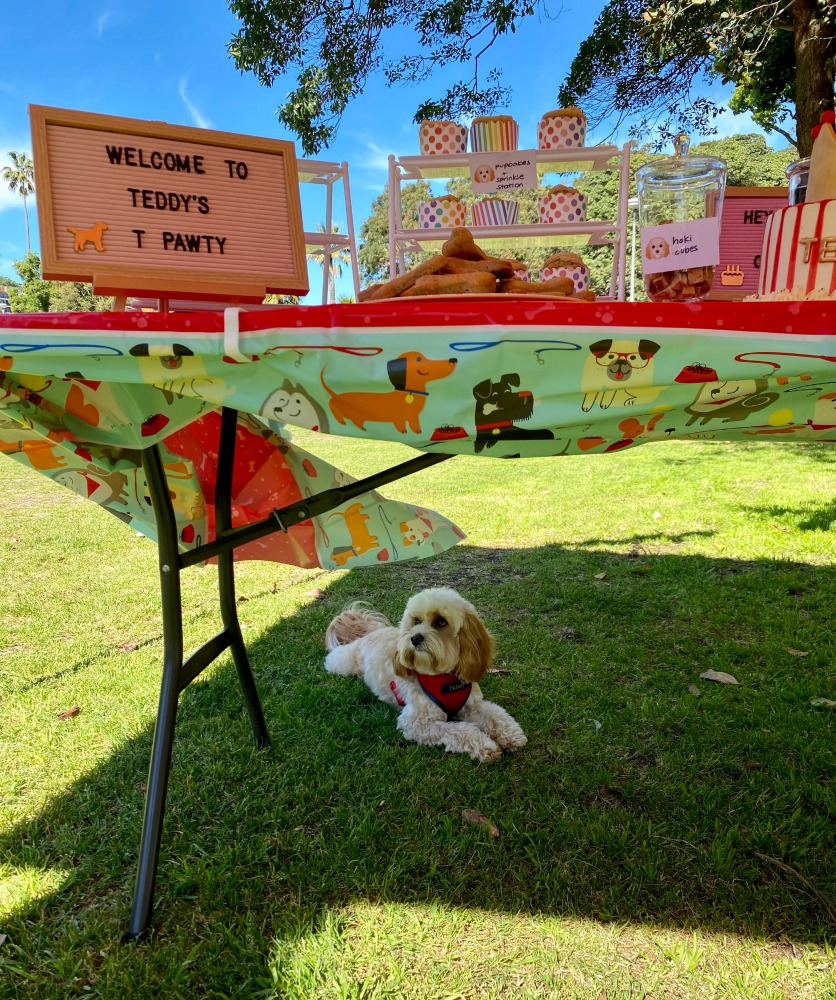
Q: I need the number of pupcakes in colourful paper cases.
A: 8